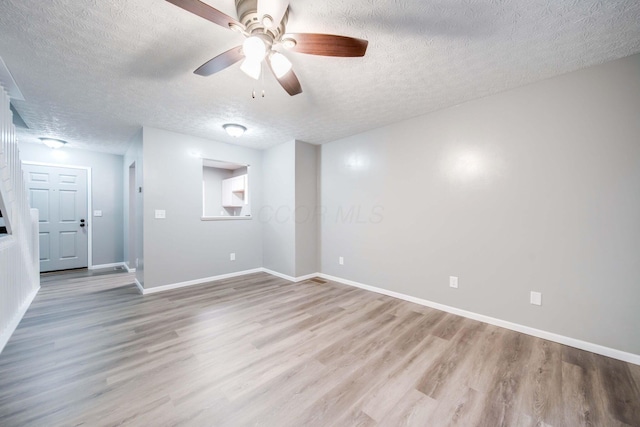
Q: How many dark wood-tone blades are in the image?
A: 4